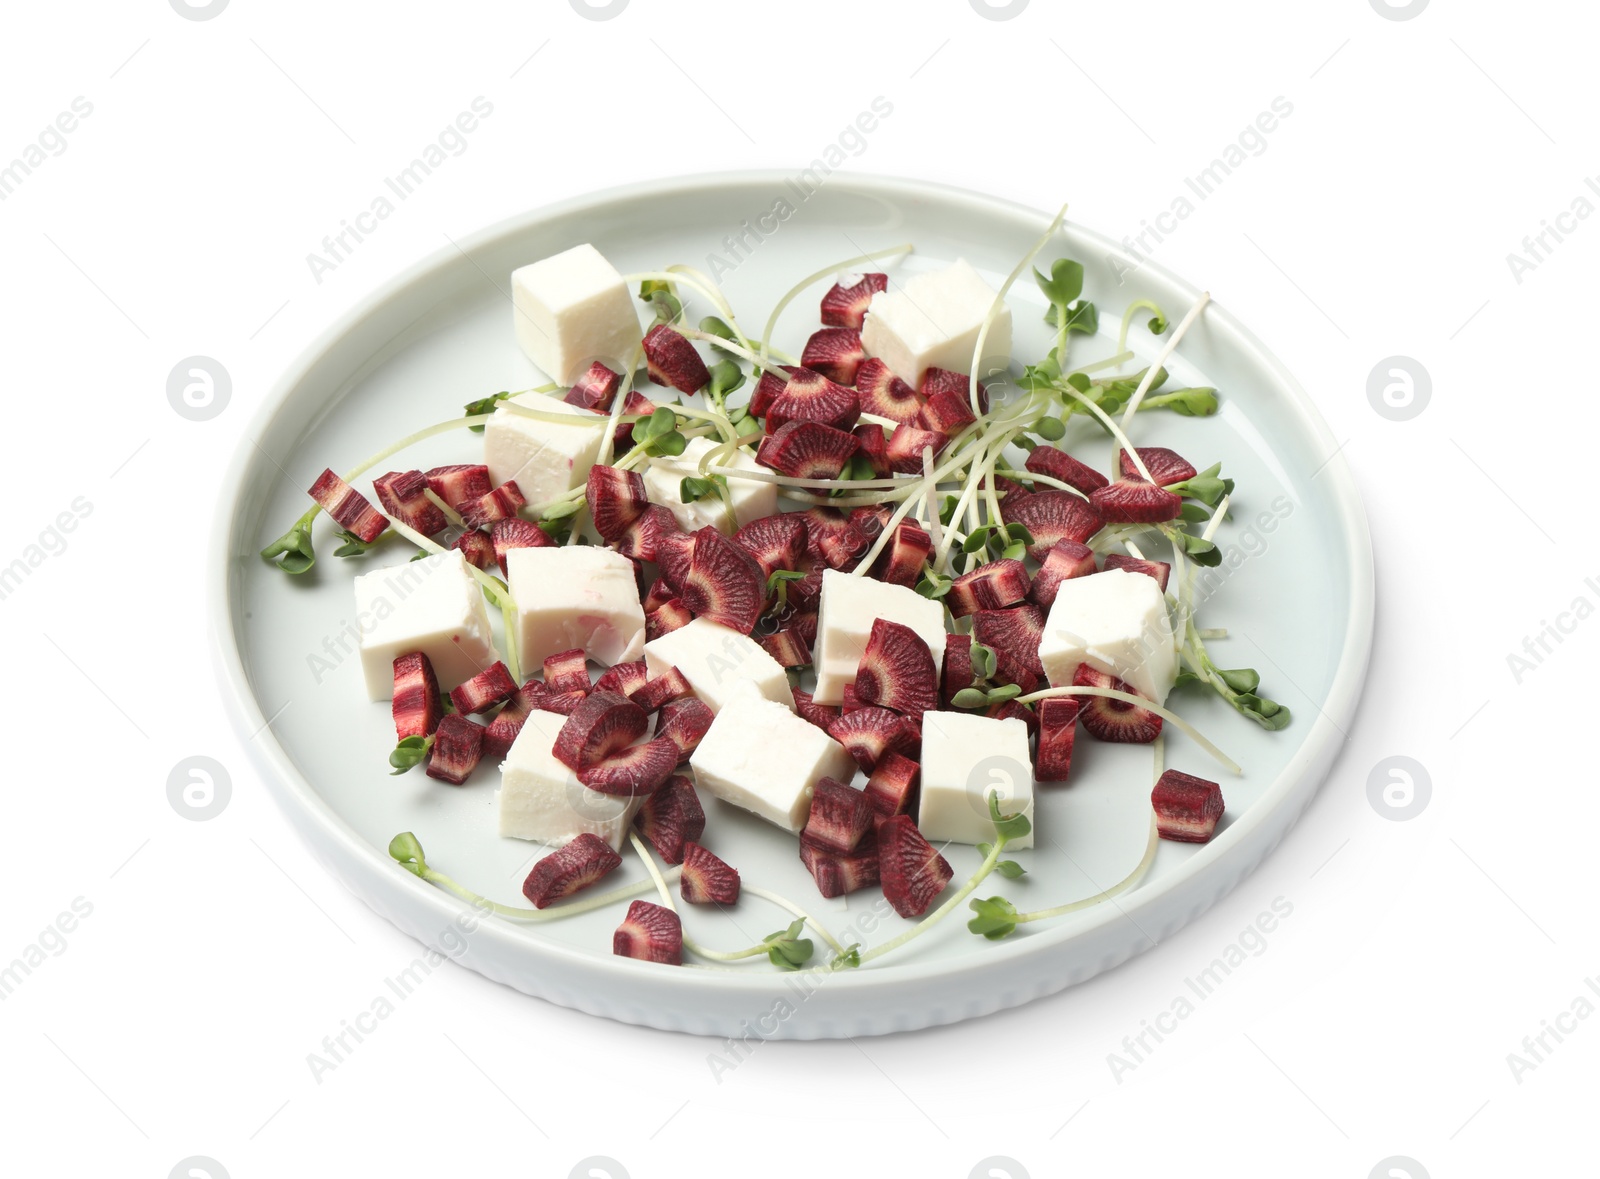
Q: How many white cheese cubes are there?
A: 12